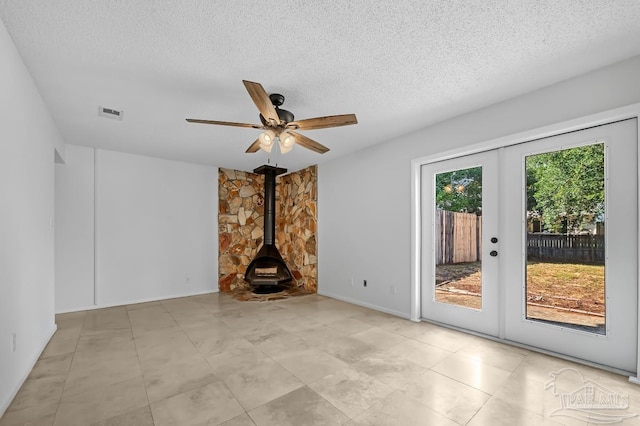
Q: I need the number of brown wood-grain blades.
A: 5